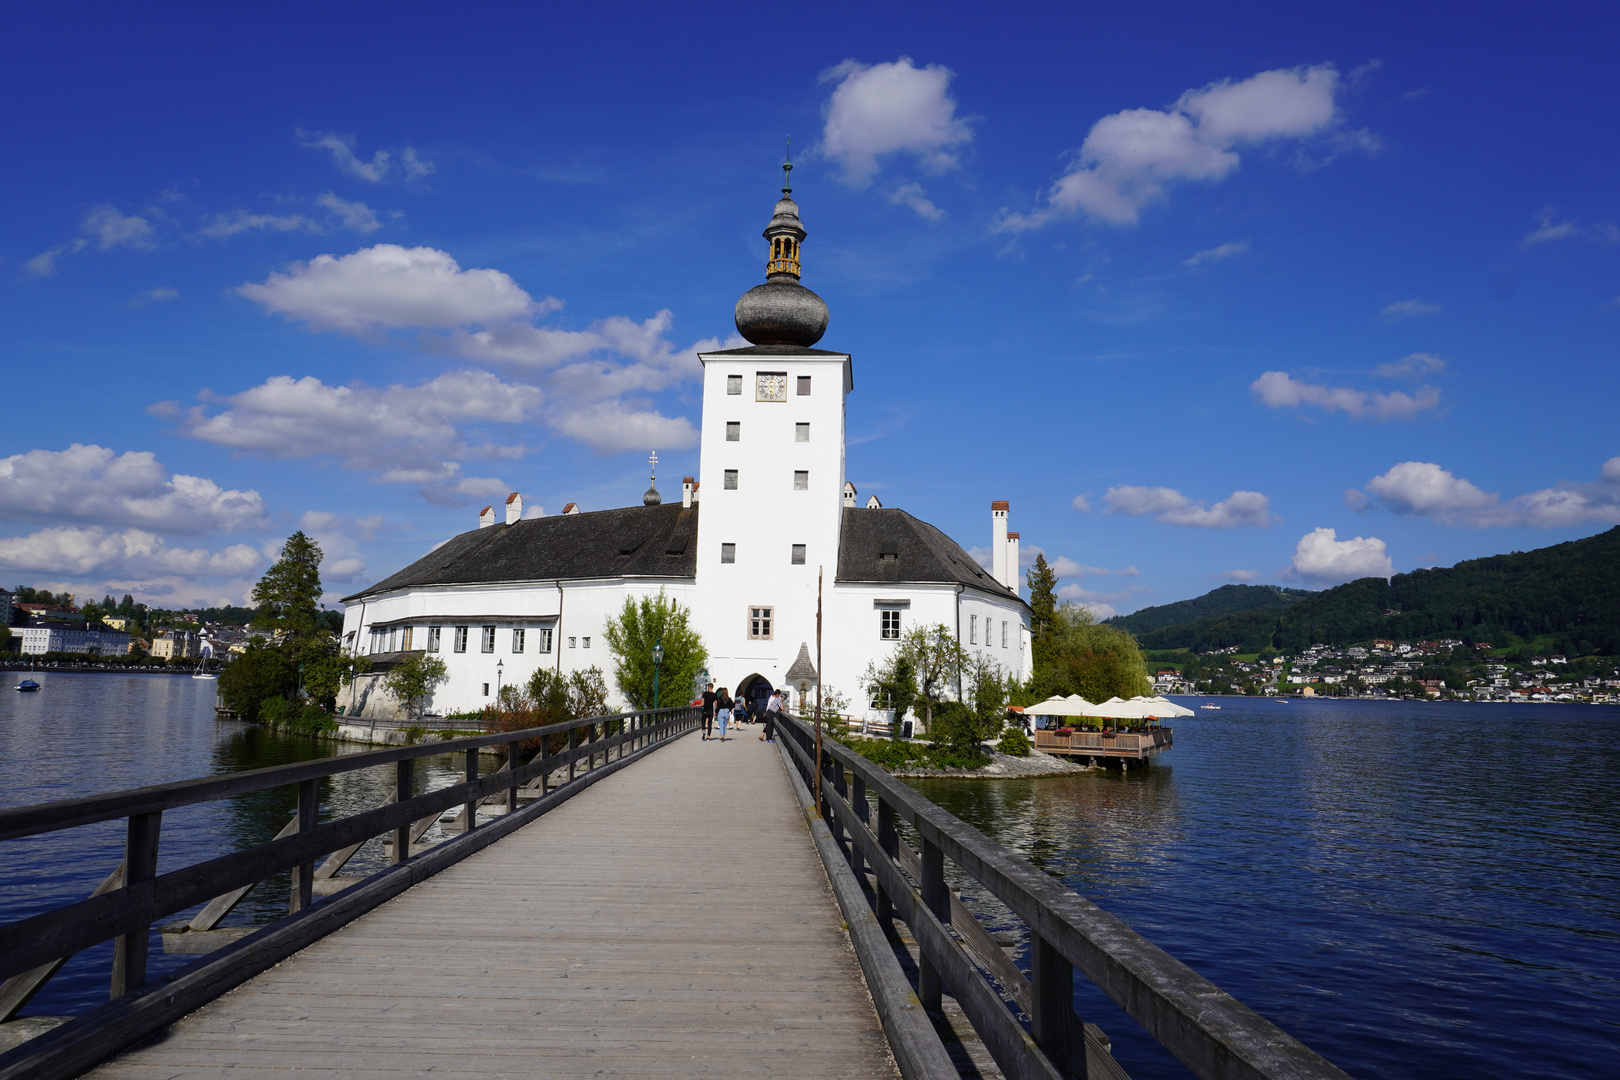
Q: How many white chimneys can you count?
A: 9